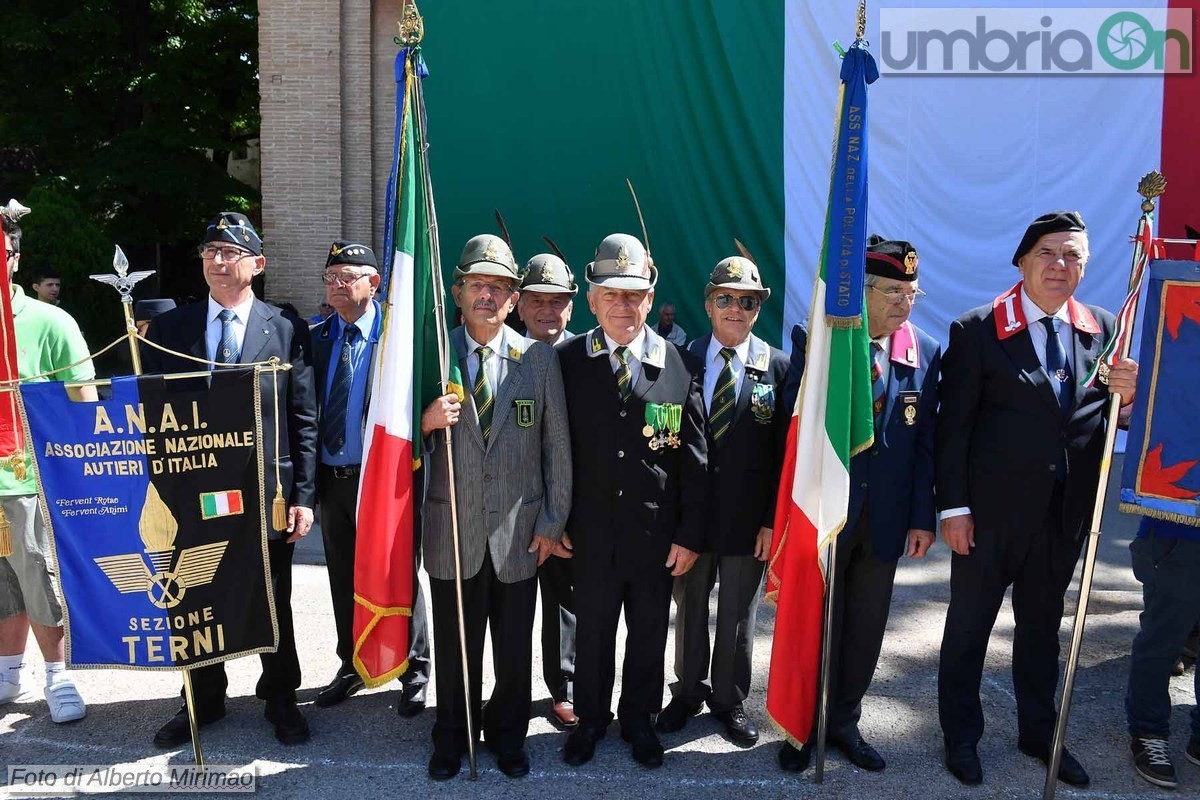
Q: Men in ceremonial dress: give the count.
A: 8